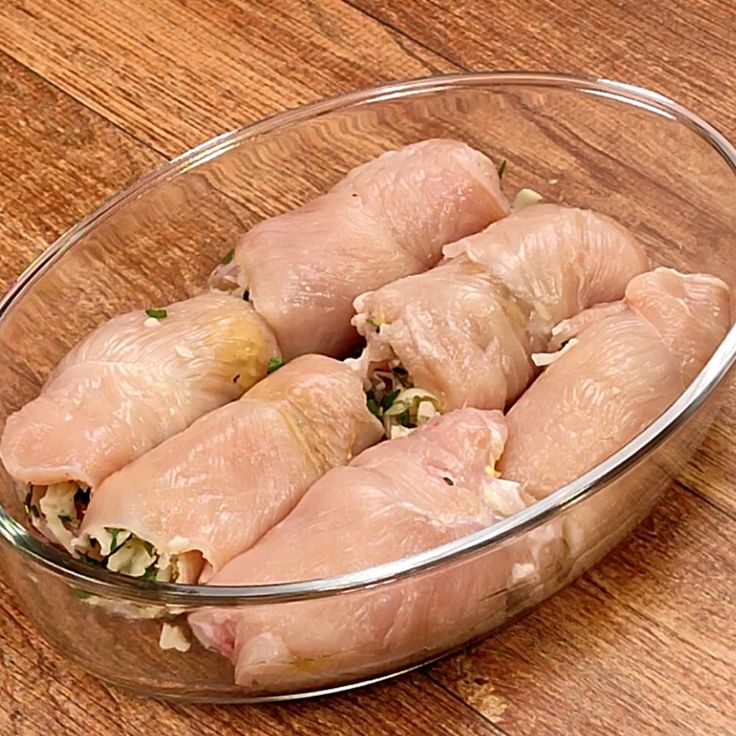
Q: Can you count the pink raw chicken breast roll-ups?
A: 6